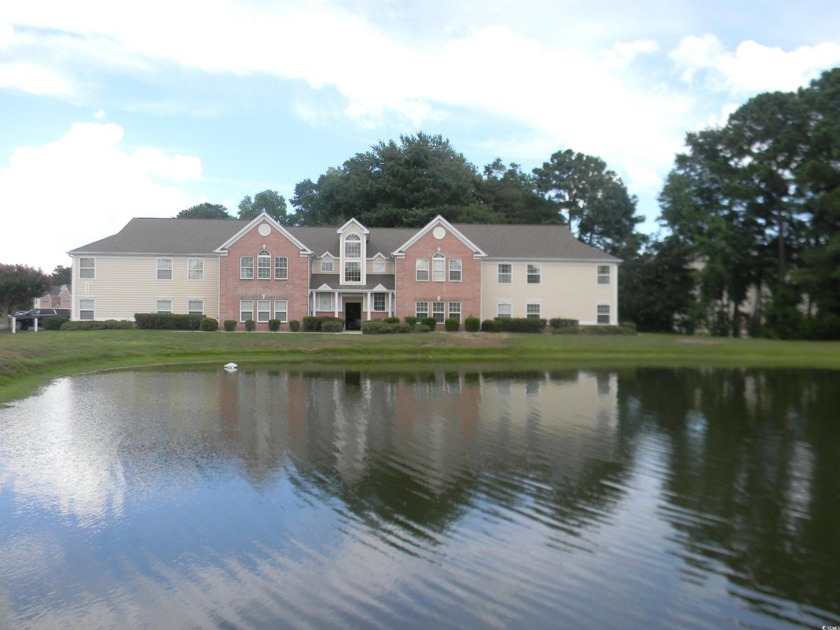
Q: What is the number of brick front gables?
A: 2